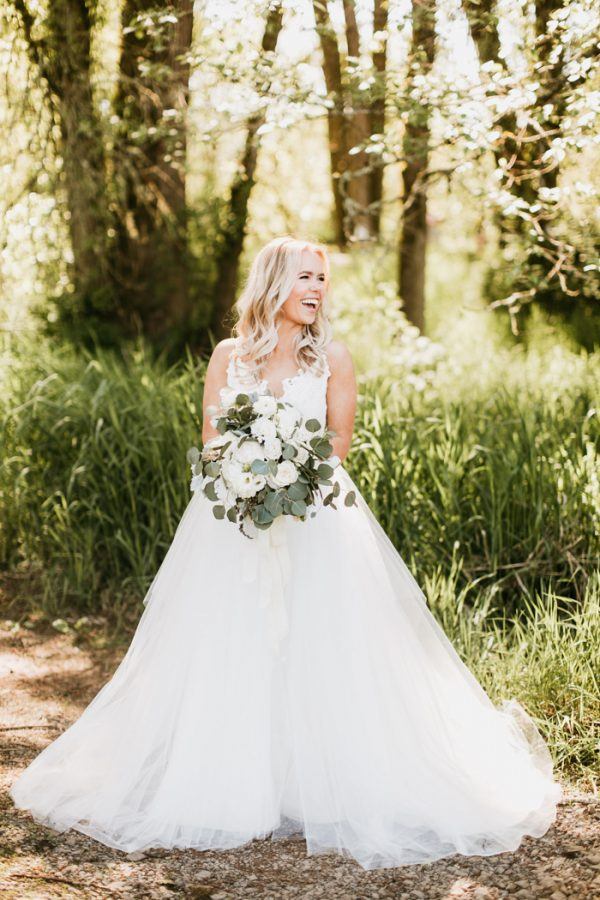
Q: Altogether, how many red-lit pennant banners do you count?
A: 0